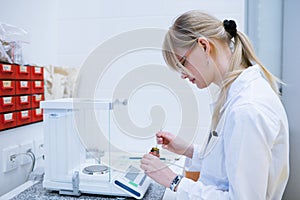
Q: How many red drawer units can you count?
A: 12